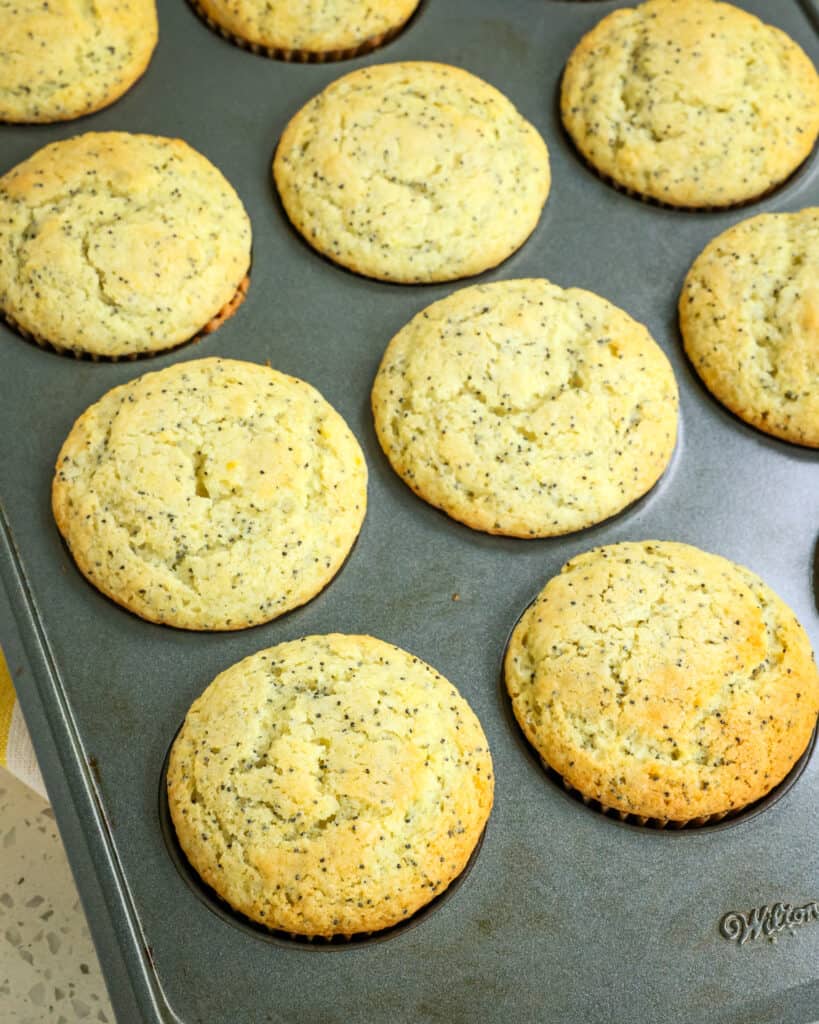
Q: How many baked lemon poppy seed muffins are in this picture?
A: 10